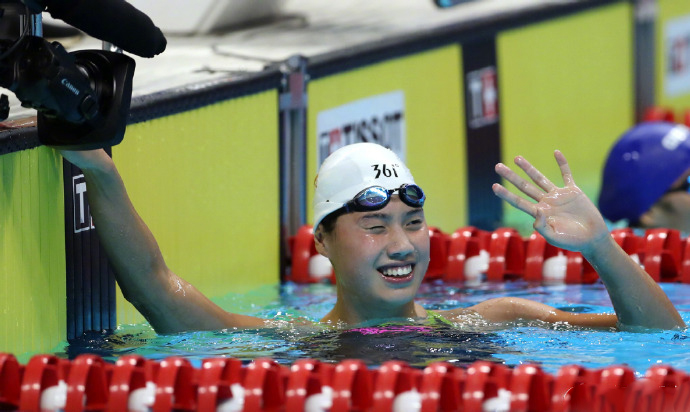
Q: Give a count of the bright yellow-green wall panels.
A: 5